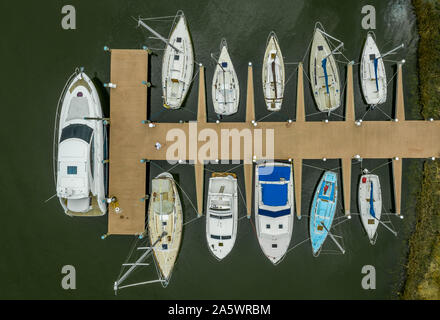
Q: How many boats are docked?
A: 11